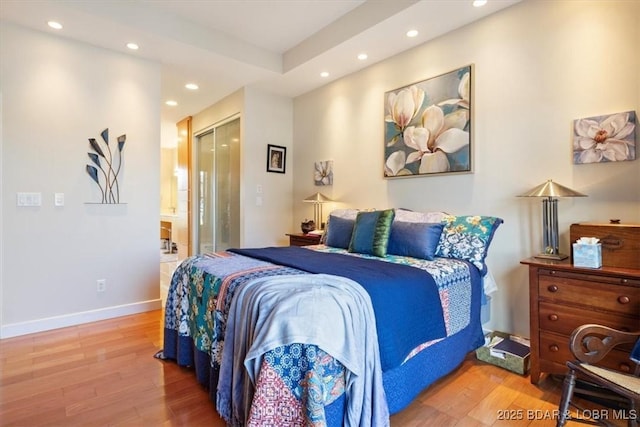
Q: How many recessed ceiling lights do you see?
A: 8